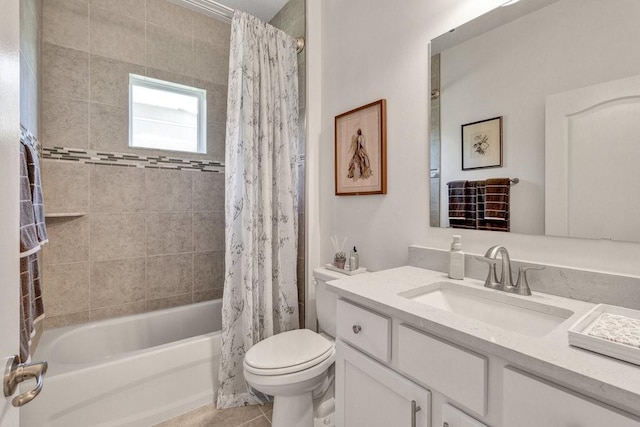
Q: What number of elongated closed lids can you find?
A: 1